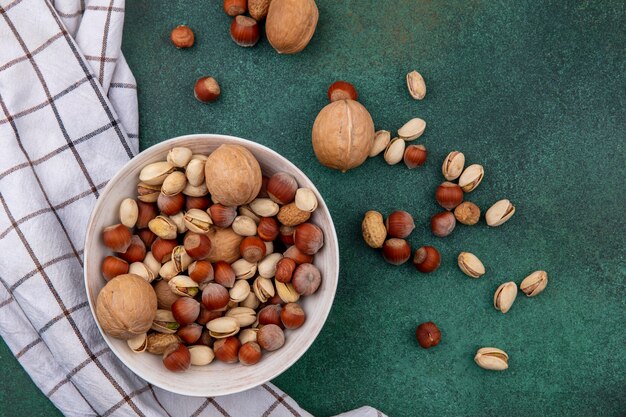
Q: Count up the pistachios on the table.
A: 11